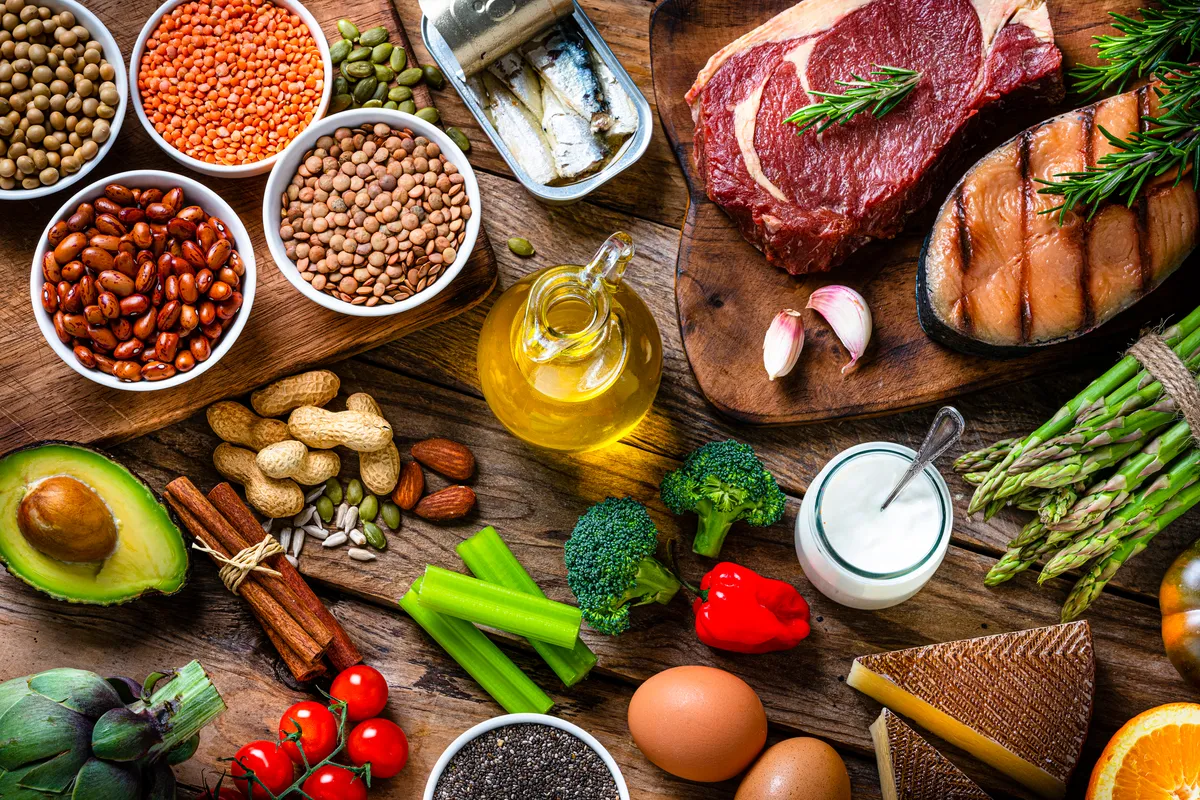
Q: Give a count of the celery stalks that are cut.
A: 3